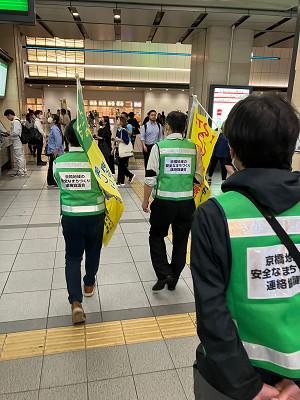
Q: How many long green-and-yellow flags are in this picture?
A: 1